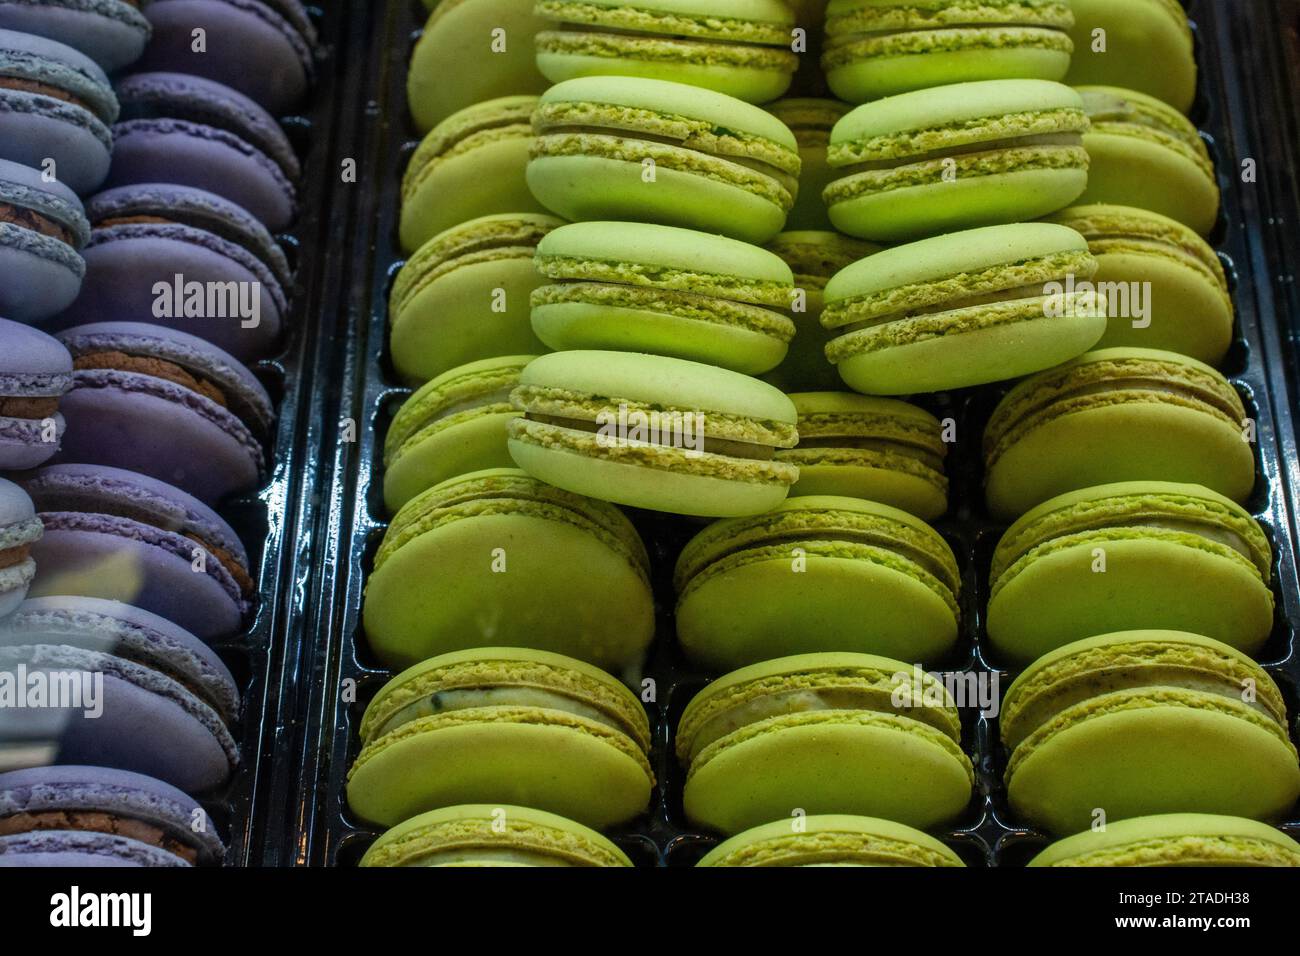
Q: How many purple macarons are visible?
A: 12